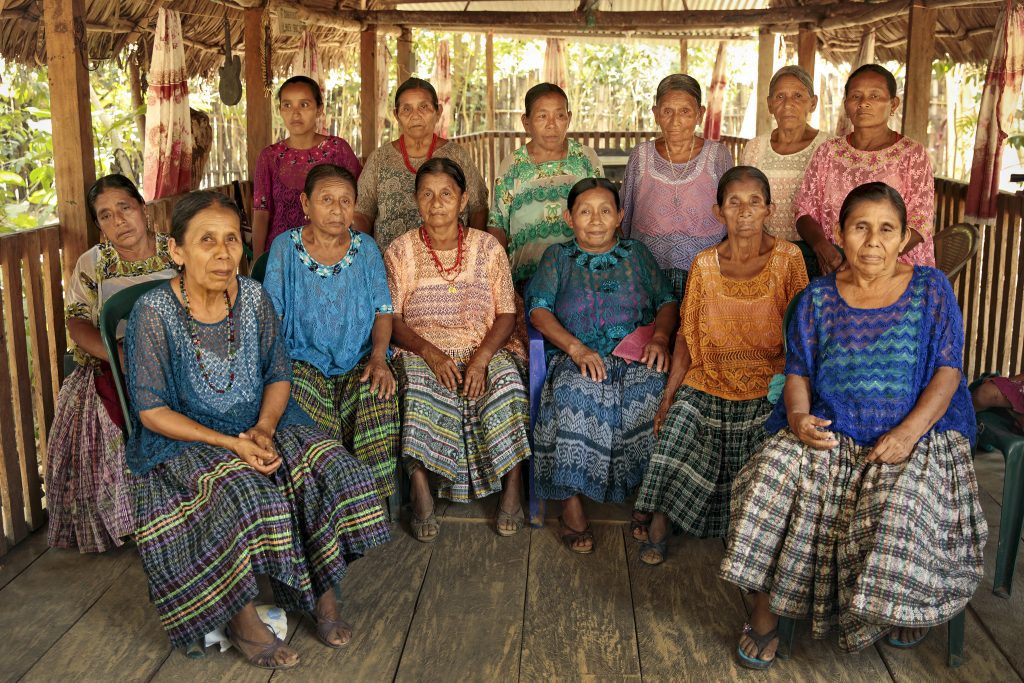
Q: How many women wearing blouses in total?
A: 13